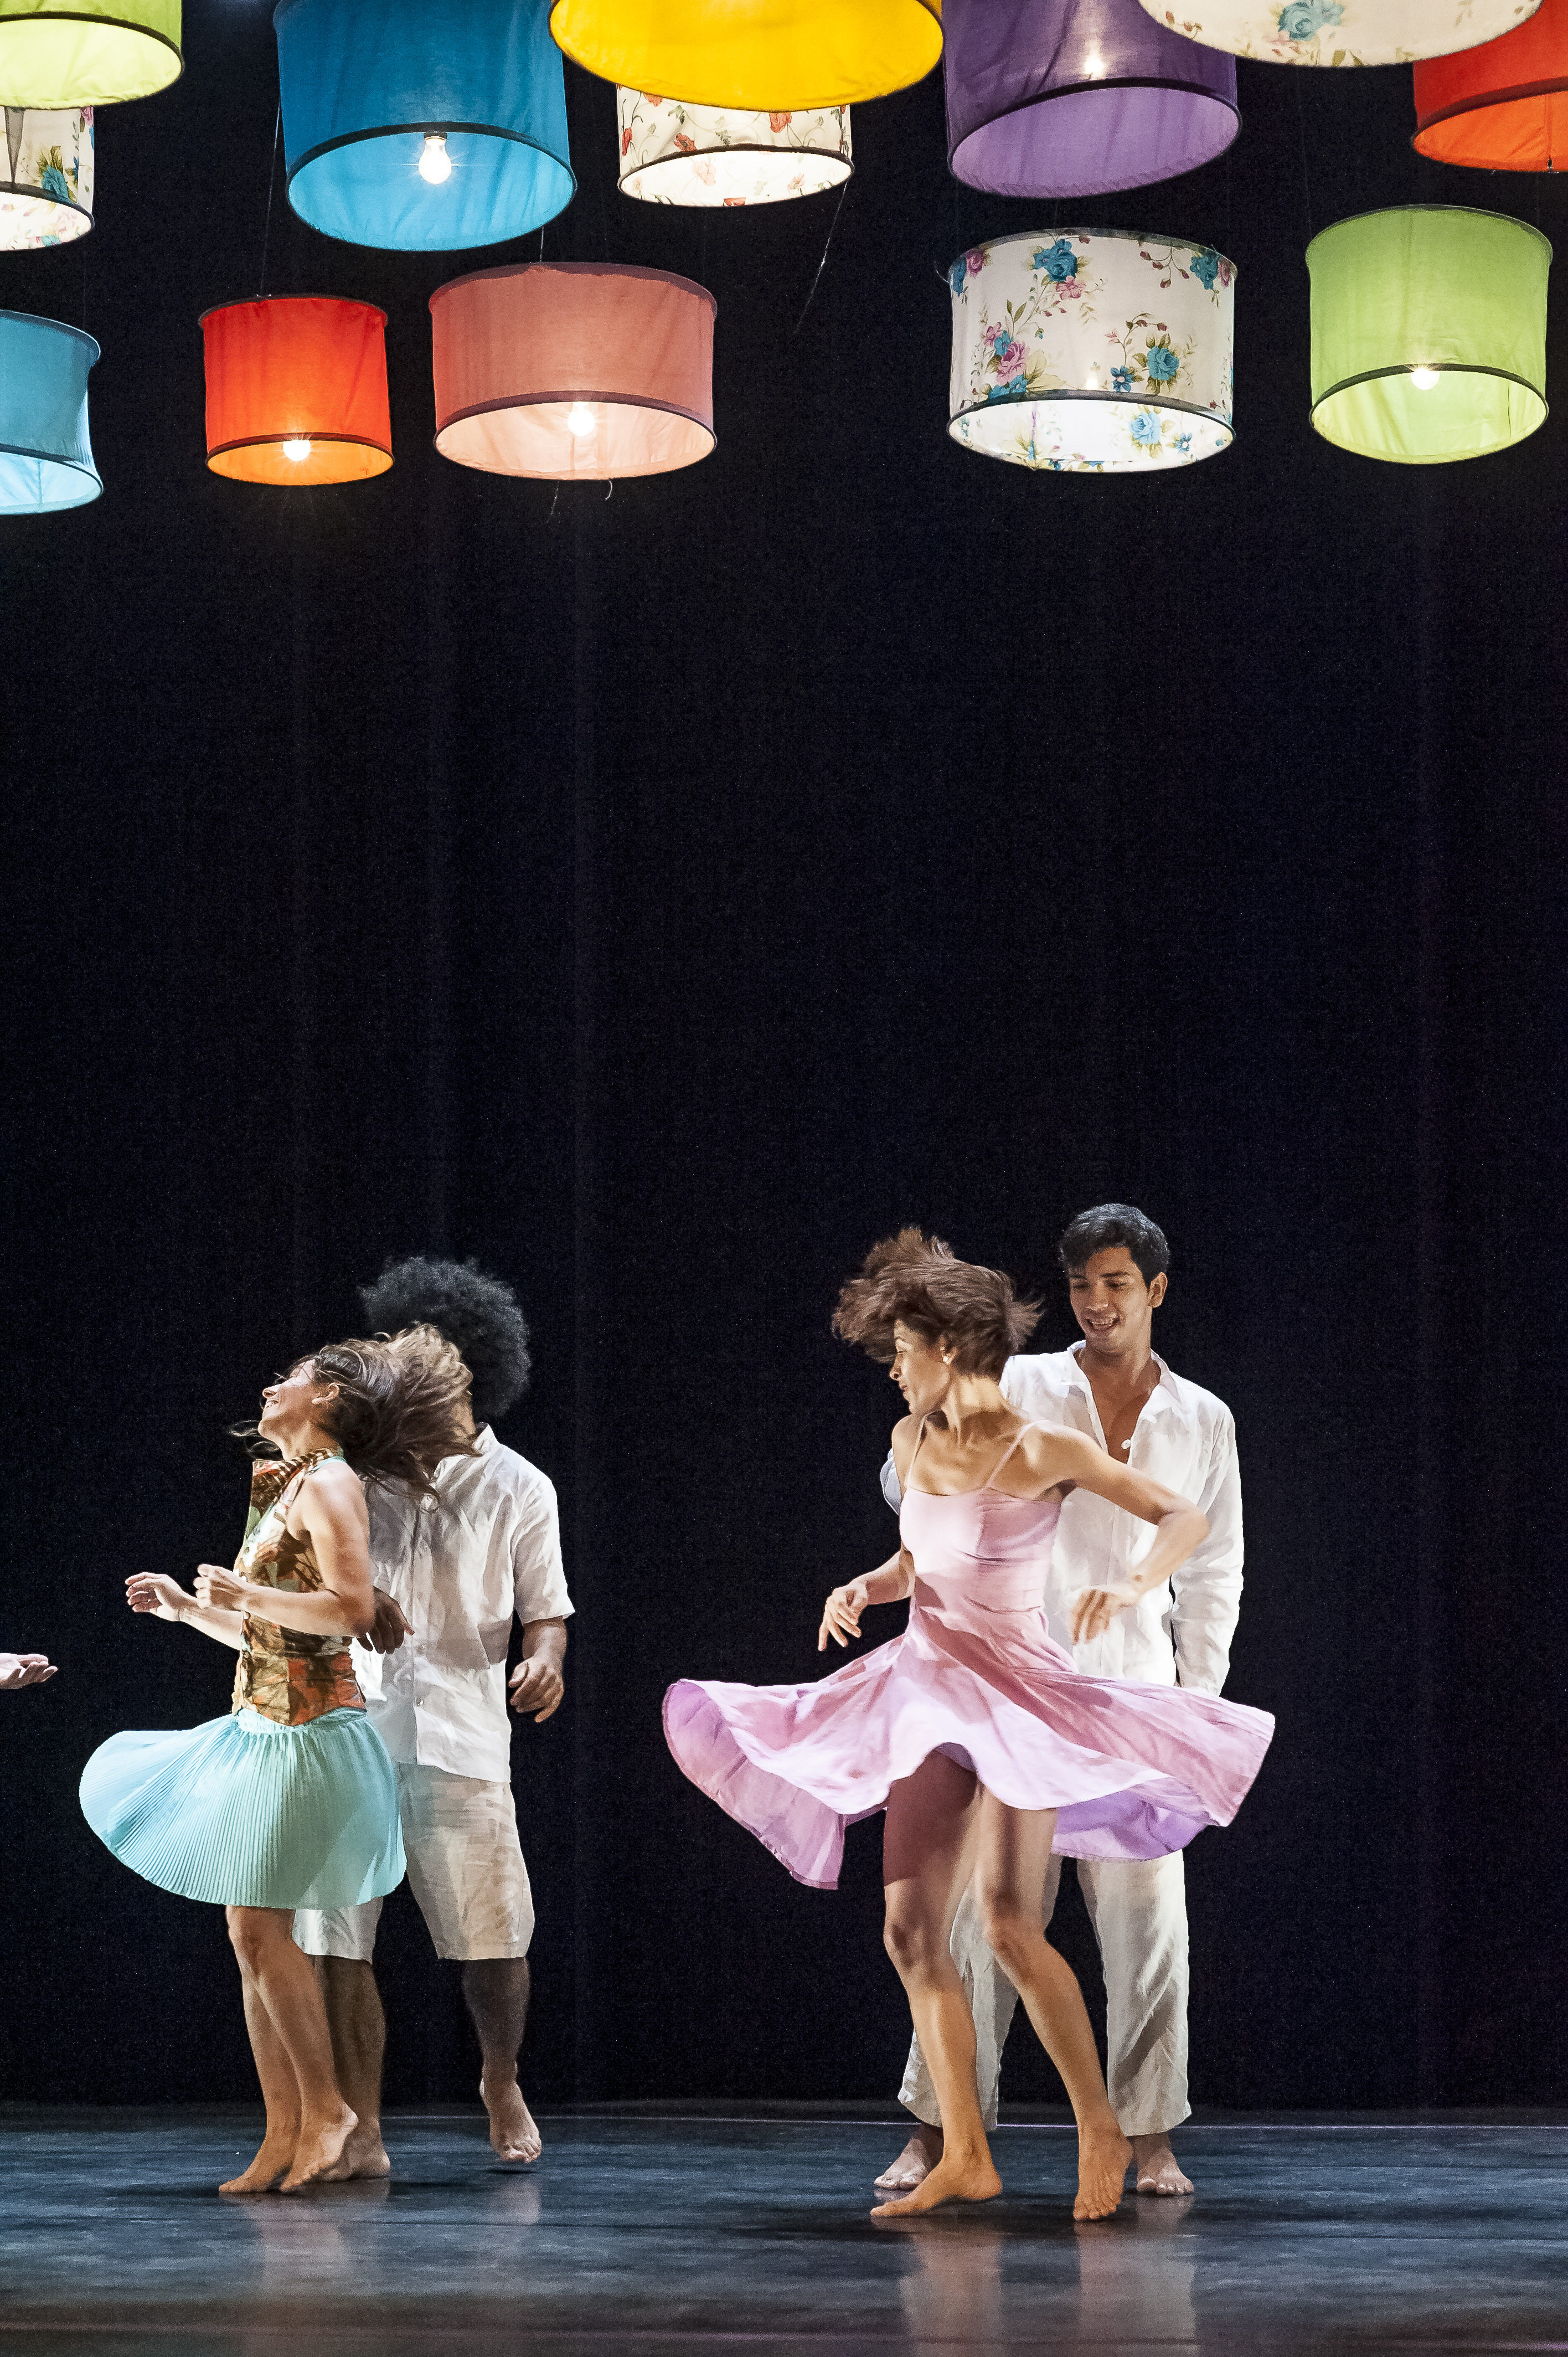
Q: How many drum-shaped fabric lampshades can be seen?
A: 13